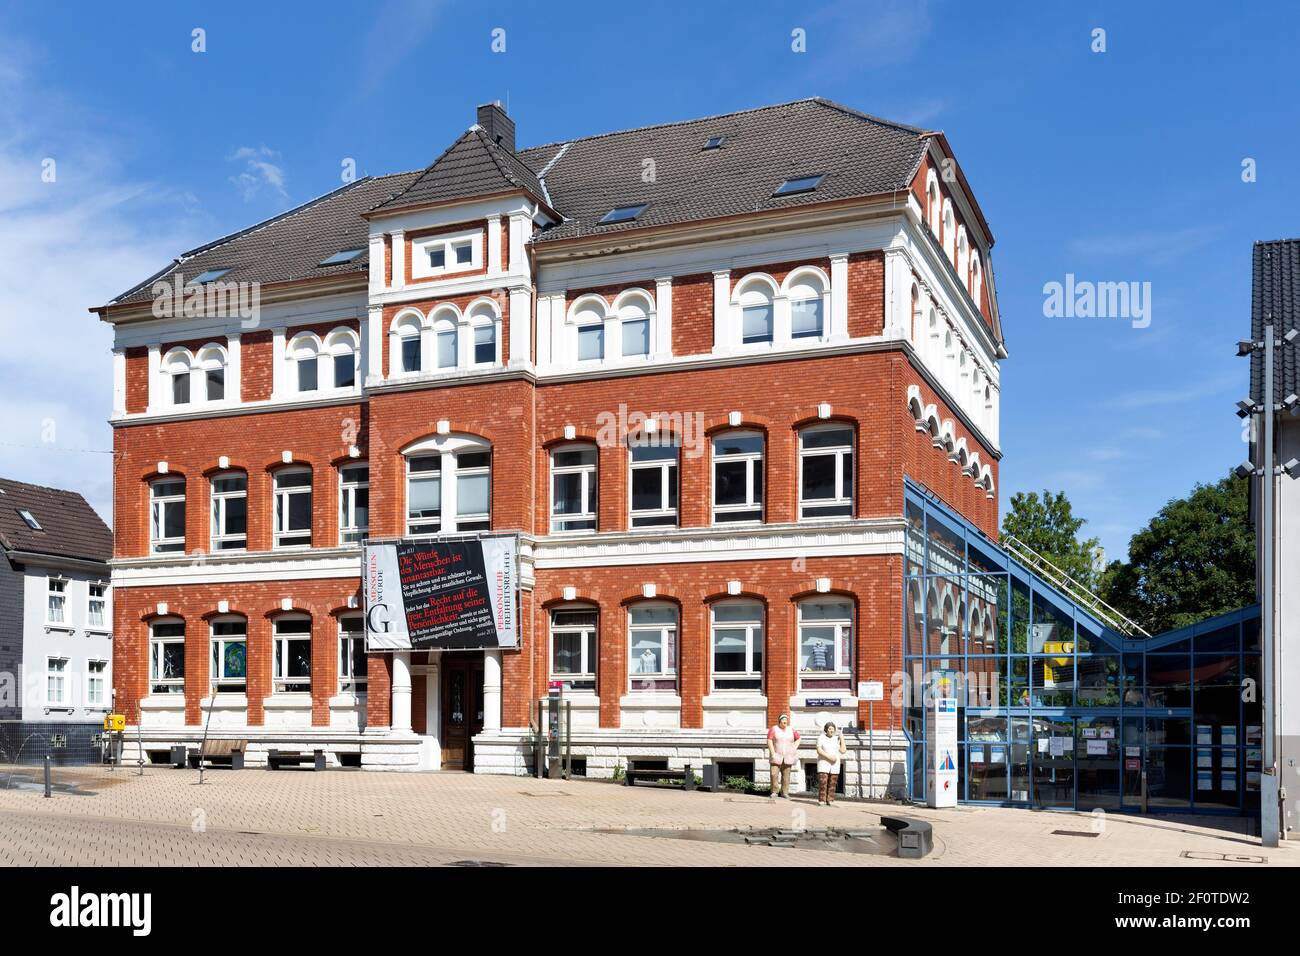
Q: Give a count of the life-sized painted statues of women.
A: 2